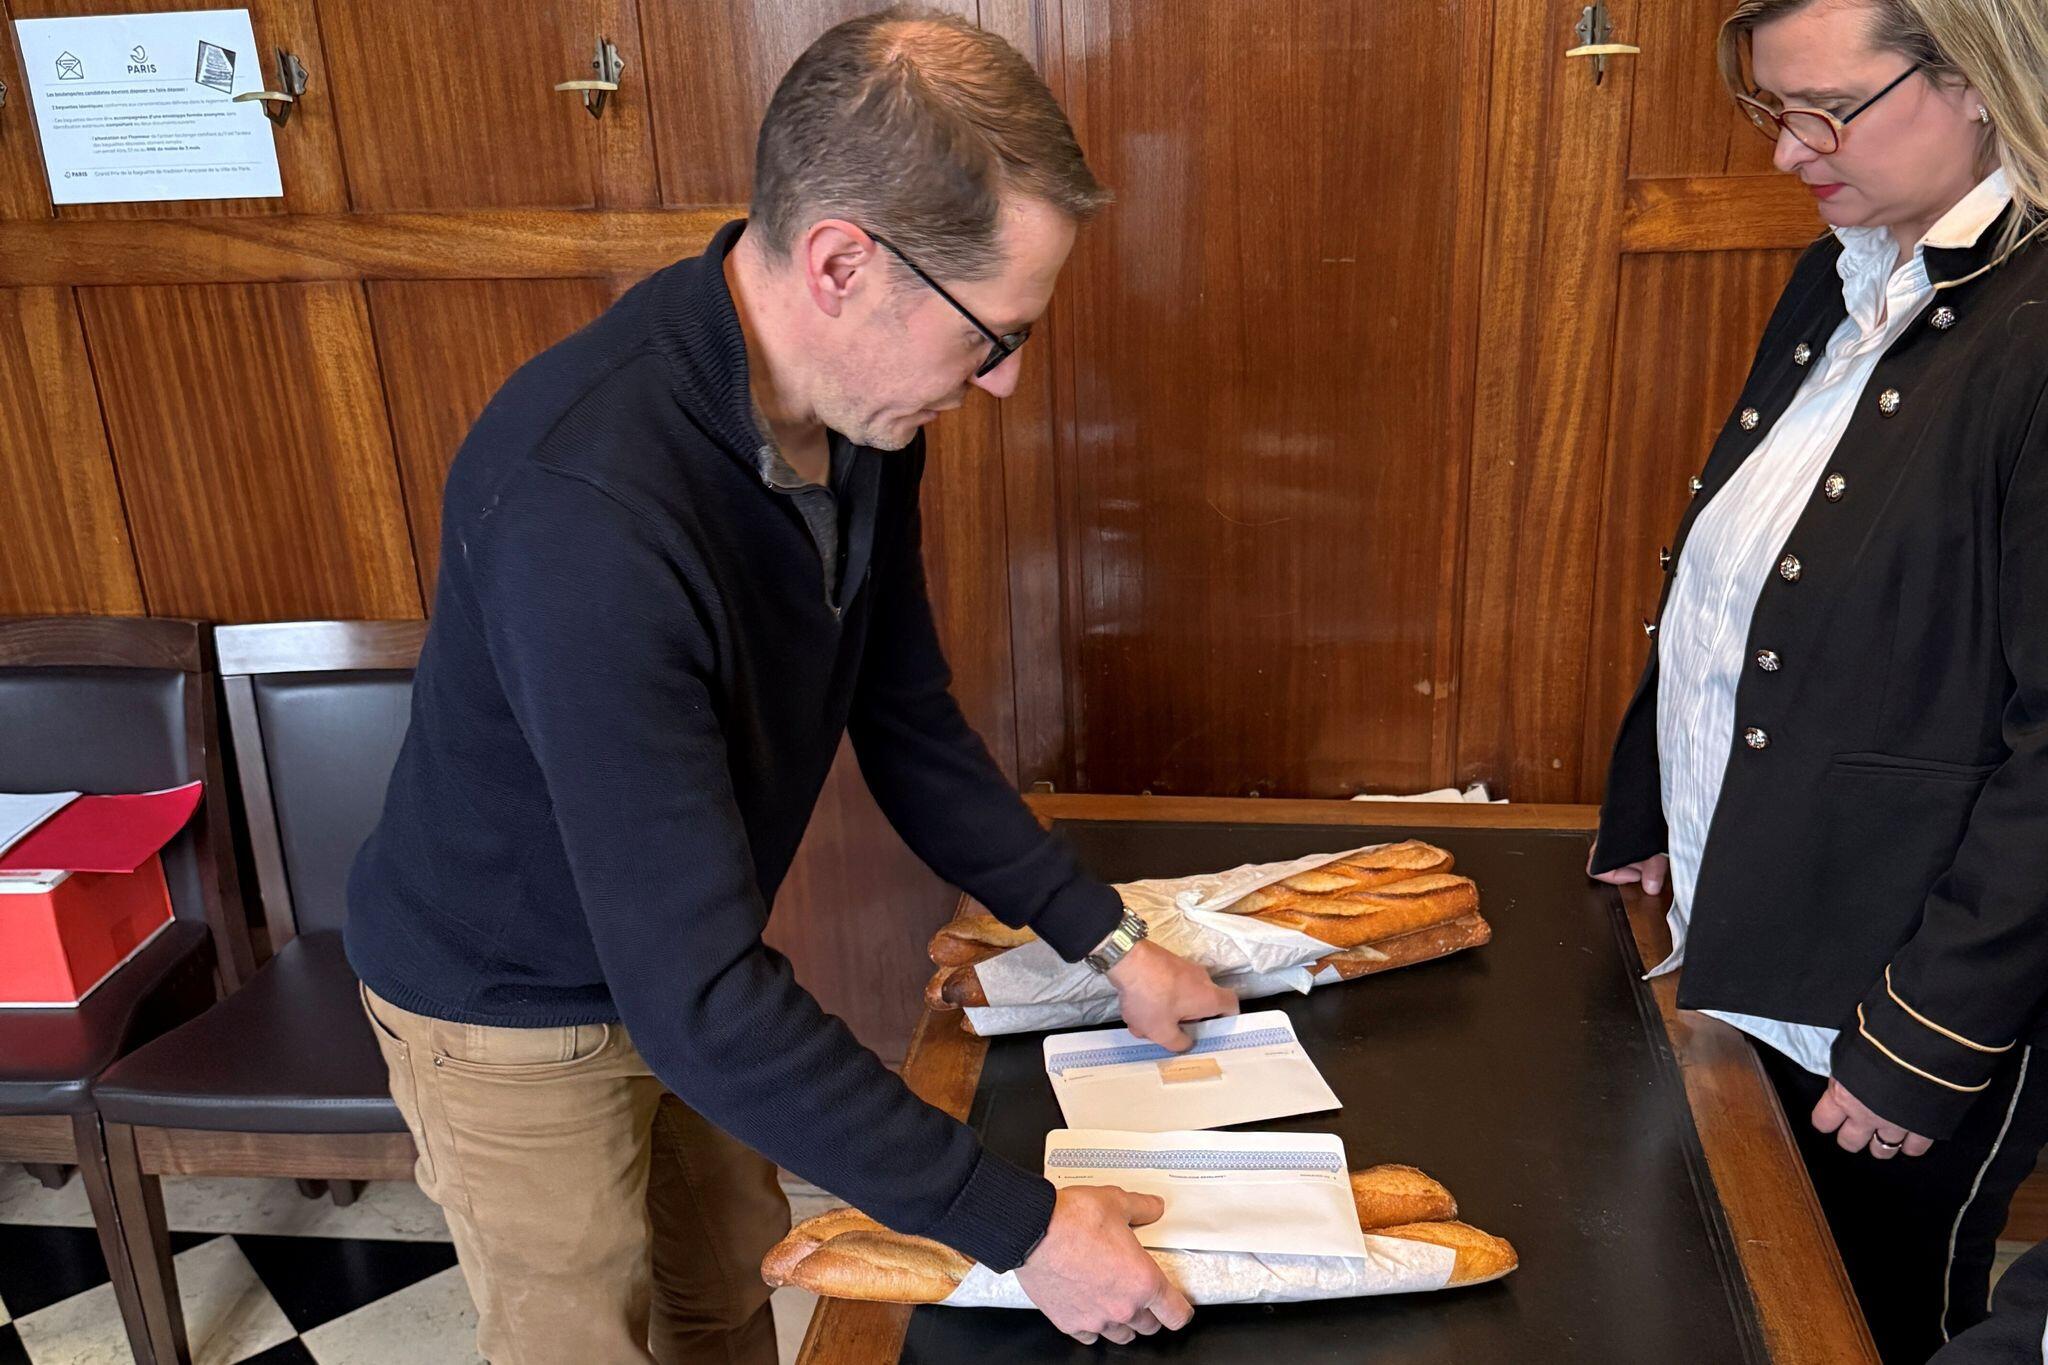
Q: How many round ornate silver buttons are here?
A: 11